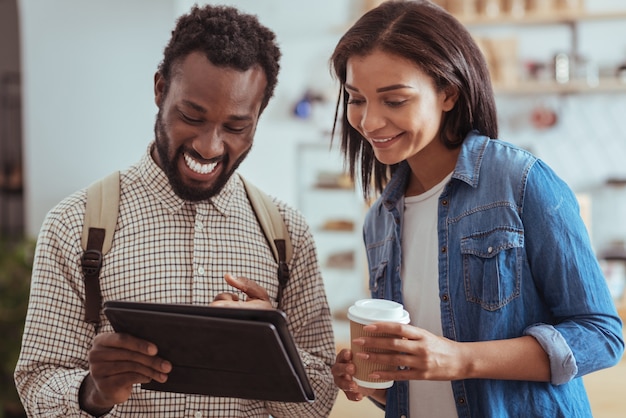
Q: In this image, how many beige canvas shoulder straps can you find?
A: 2